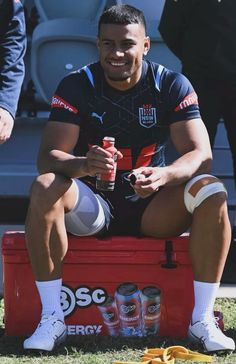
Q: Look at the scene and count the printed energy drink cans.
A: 3